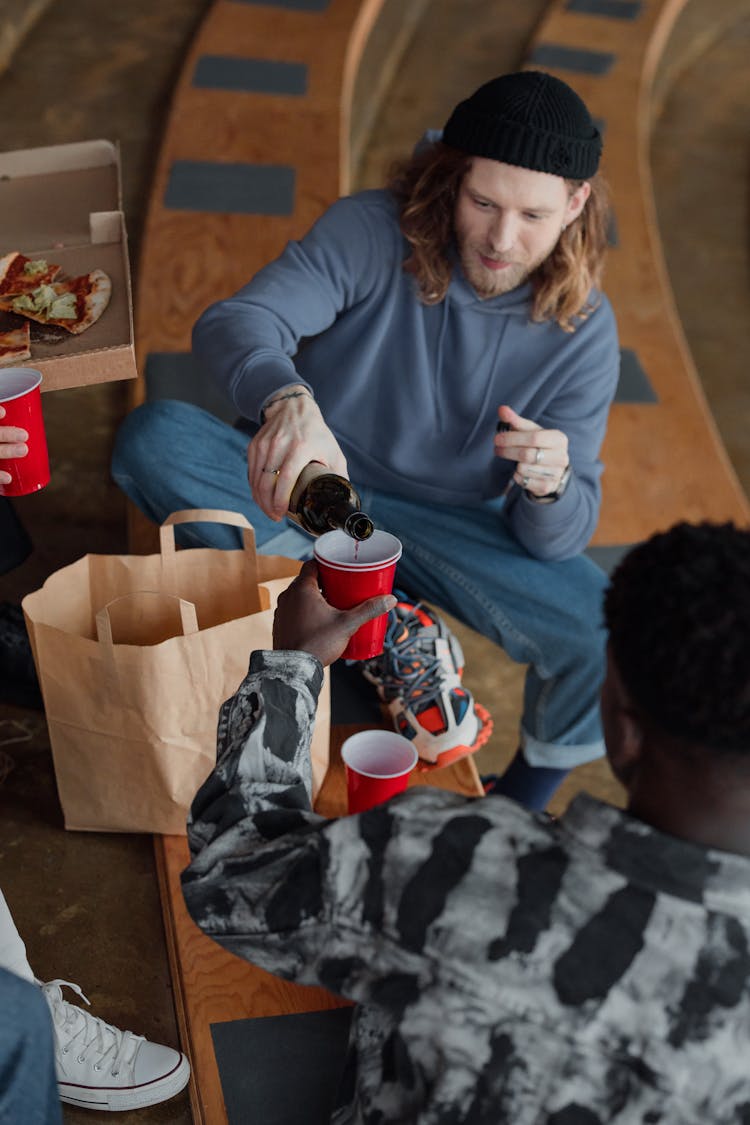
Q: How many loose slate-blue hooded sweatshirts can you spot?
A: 1